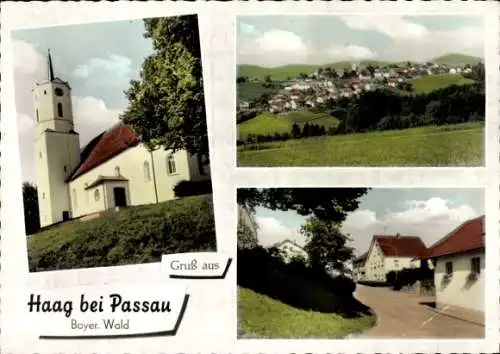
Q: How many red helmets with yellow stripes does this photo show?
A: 0